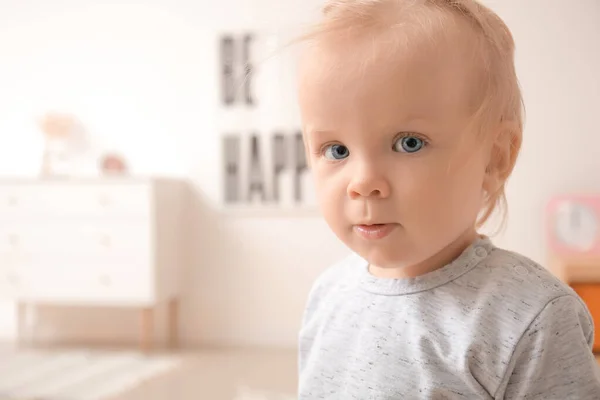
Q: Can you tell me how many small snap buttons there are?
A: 2